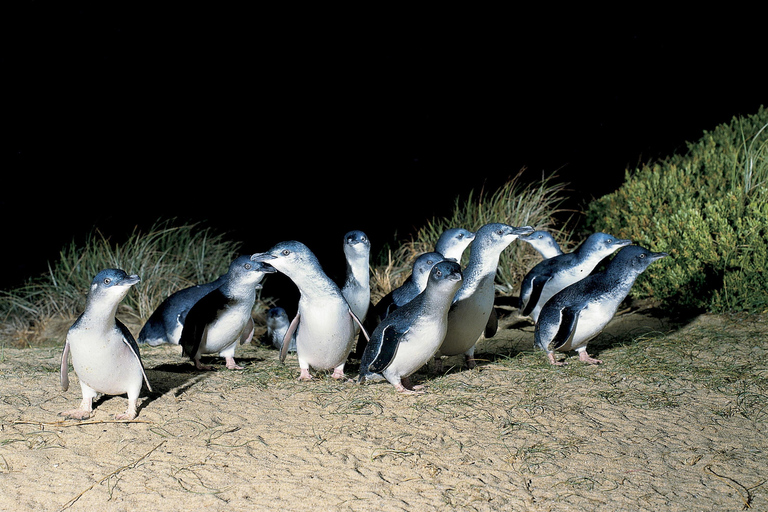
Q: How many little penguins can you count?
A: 13